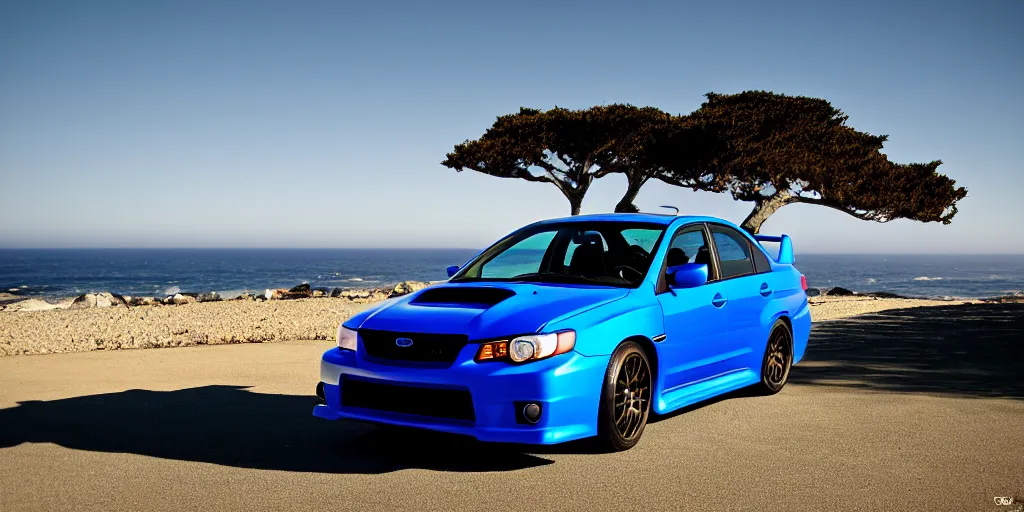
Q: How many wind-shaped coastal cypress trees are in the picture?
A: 3